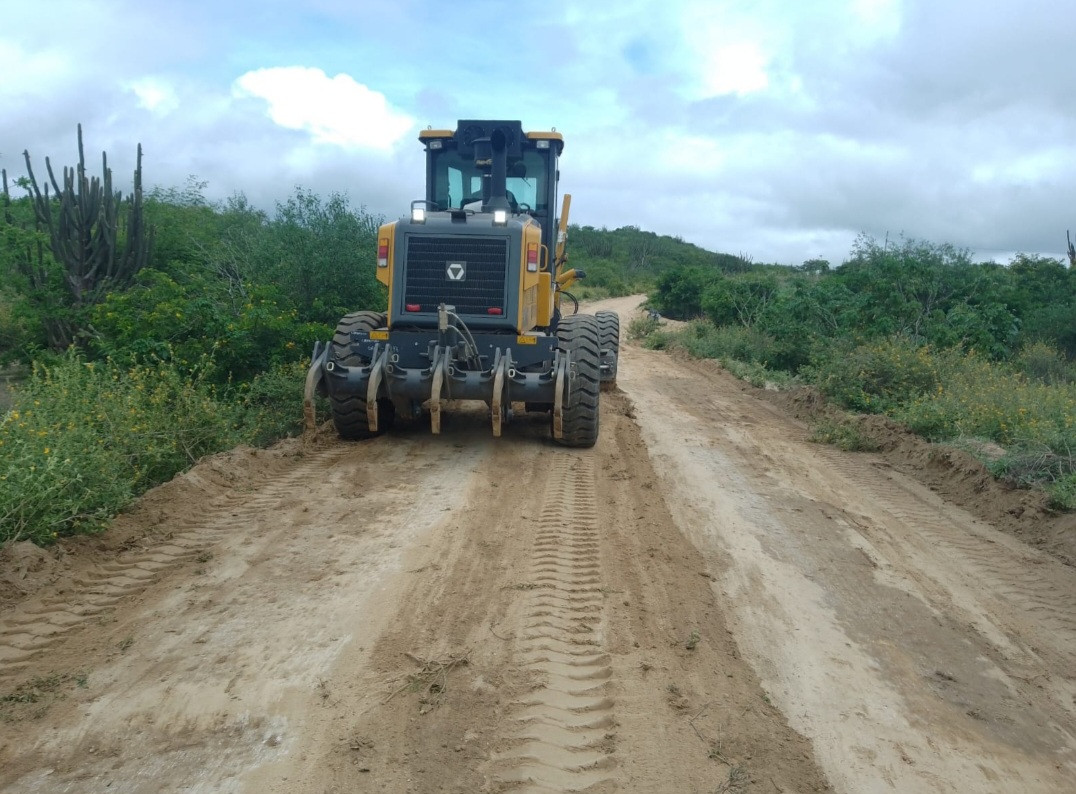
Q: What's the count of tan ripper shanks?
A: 5